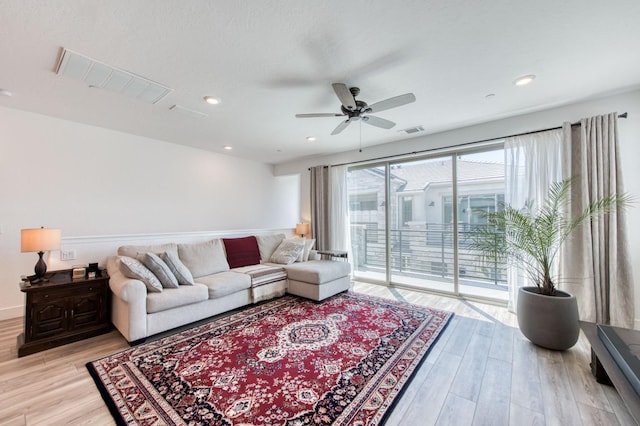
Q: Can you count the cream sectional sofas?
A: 1